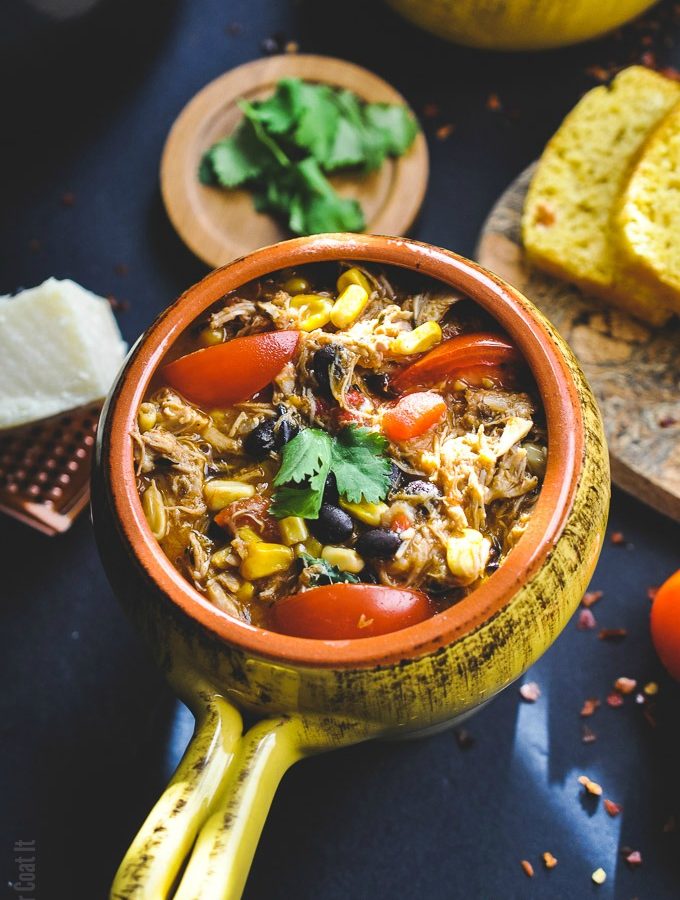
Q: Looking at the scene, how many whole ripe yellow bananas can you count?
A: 0